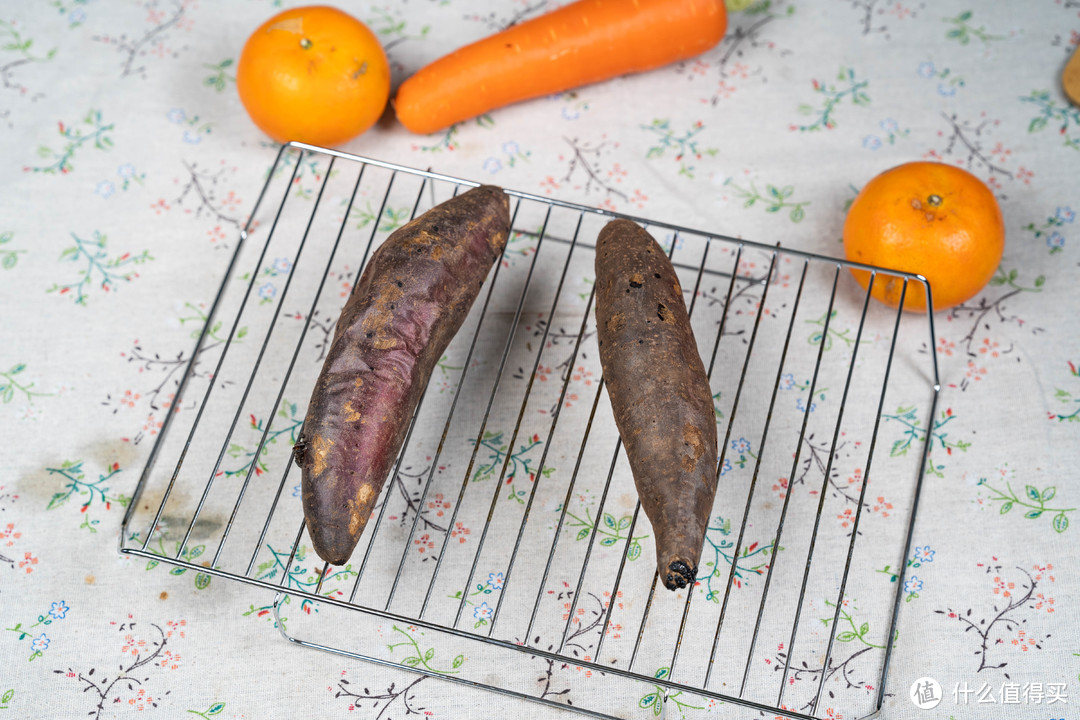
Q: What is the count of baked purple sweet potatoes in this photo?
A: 2